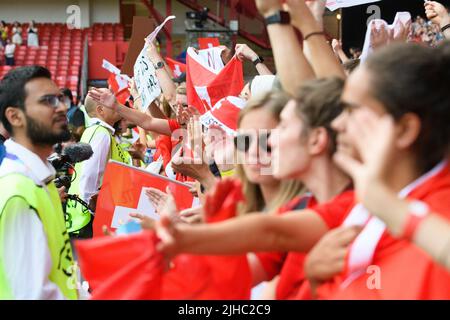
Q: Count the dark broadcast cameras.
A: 1